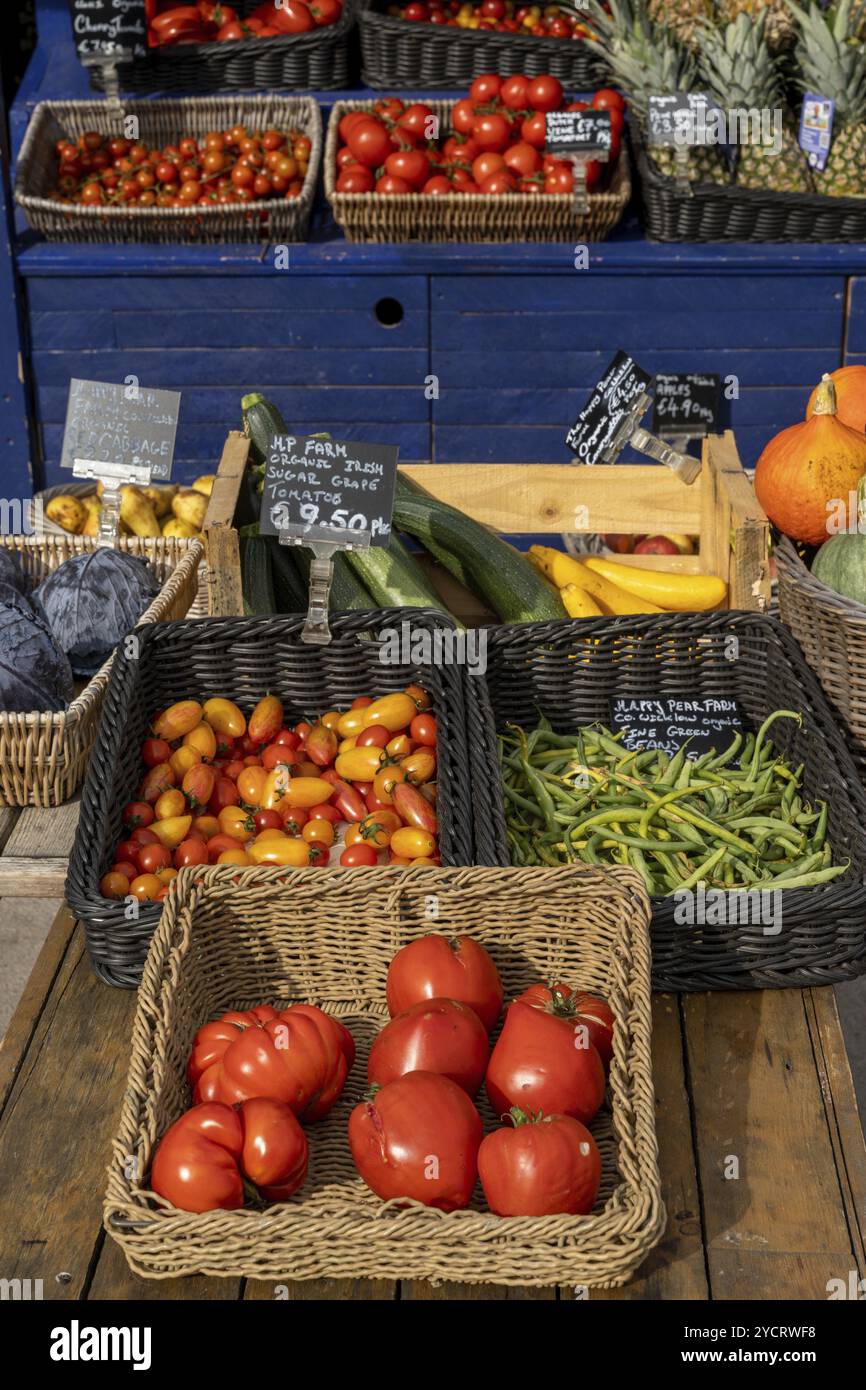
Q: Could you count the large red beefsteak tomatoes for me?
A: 8